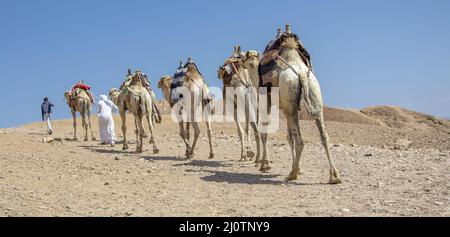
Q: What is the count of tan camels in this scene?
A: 5